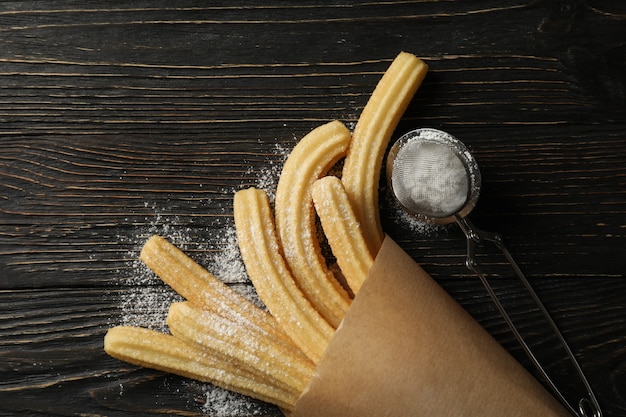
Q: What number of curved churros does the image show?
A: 3